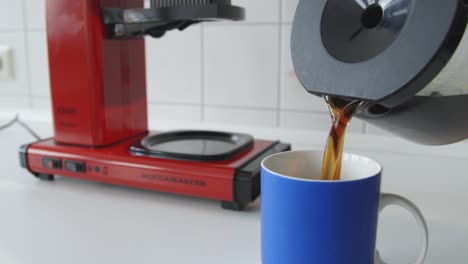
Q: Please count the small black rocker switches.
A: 2